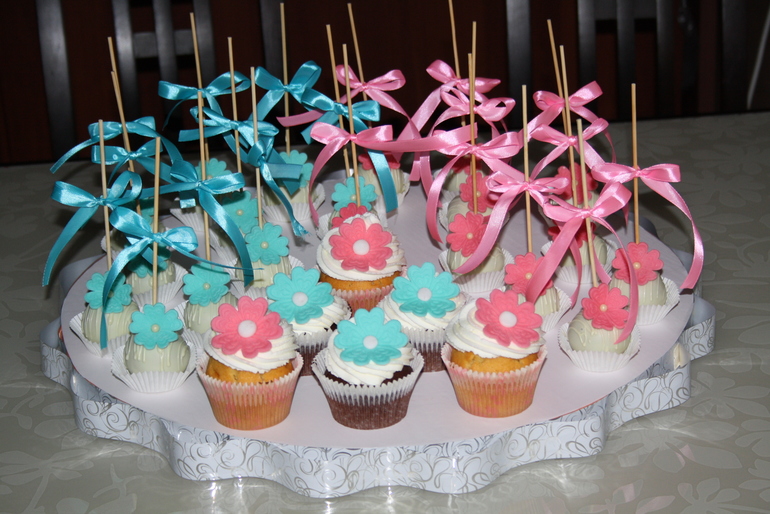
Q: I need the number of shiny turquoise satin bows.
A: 10